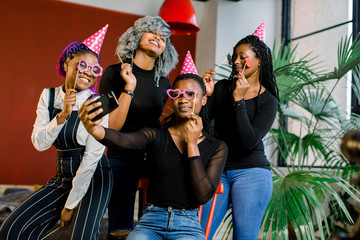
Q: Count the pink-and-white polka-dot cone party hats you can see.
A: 3